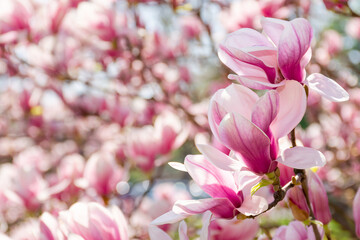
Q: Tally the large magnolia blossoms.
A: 3